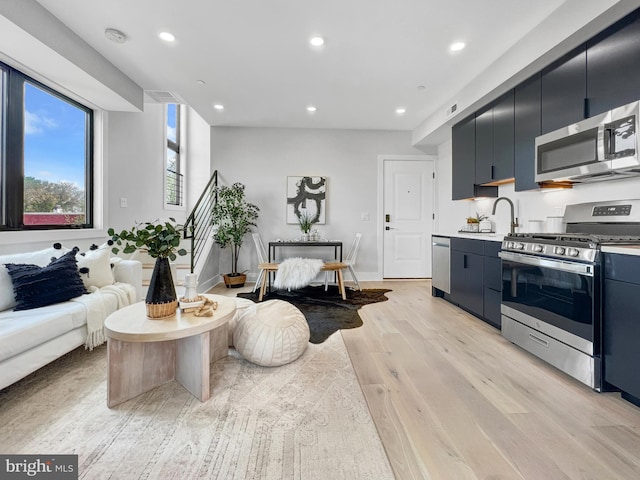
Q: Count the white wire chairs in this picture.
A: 2